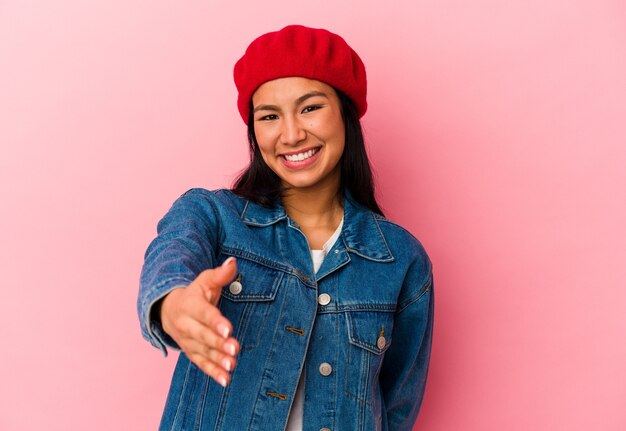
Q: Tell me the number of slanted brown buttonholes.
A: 2